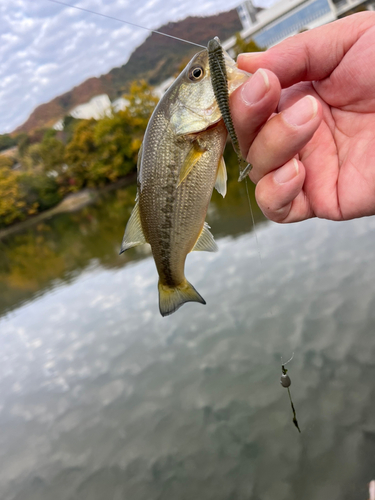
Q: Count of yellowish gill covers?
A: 1